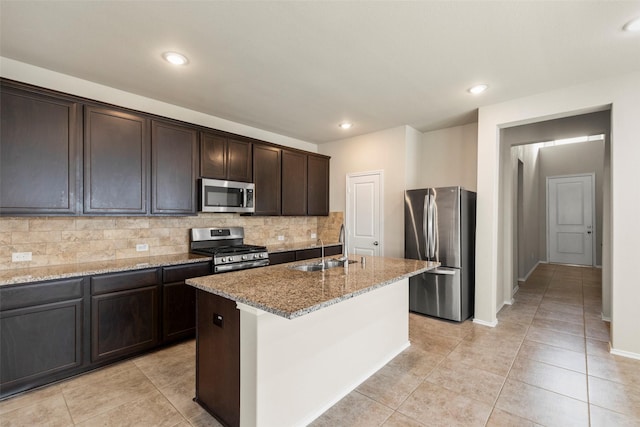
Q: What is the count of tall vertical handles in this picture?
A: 2